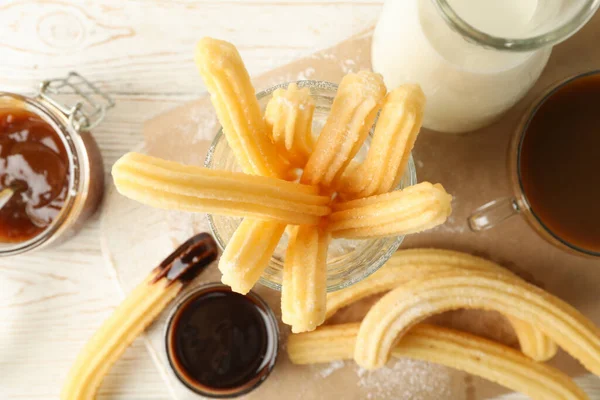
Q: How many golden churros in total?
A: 12